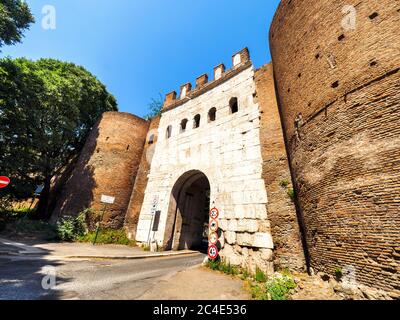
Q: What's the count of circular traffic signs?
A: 5